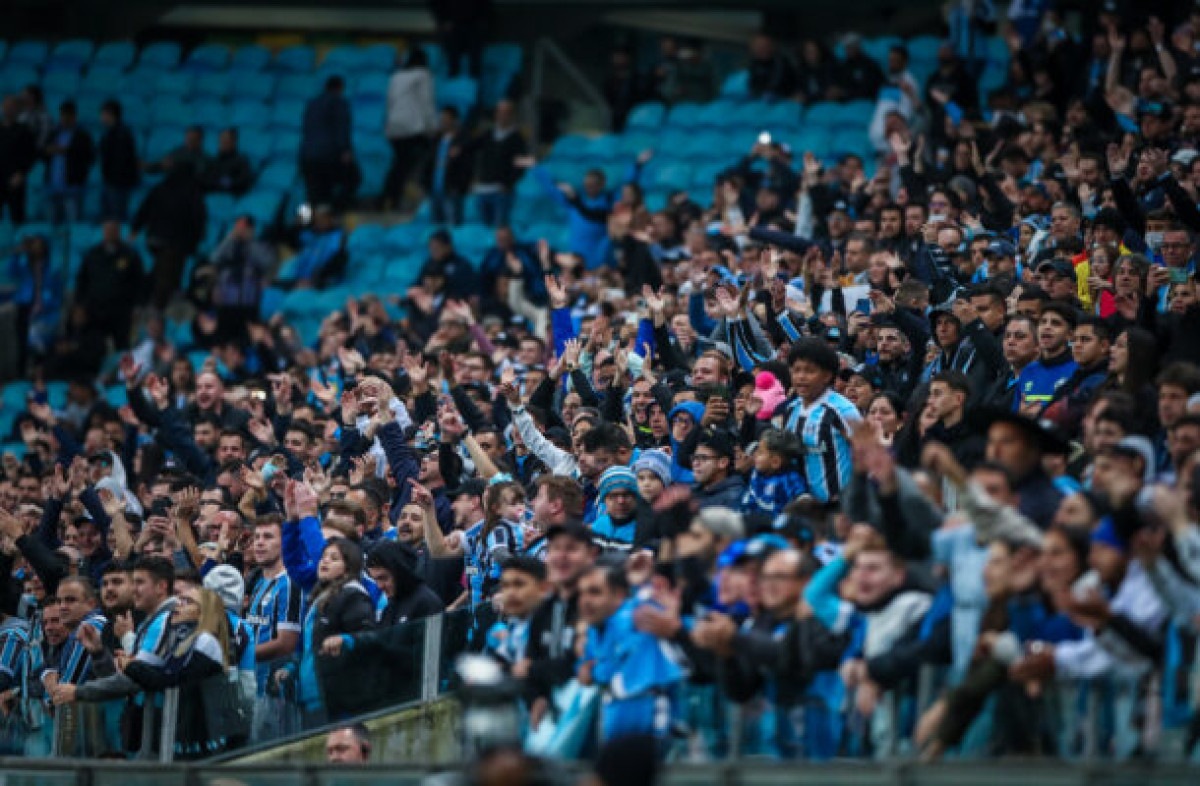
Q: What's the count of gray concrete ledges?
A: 1